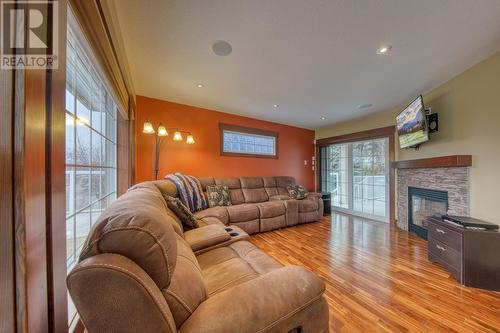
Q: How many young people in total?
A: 0